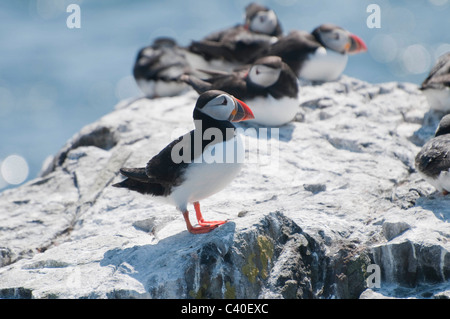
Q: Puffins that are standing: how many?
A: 1